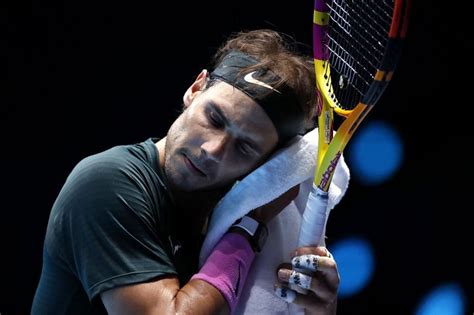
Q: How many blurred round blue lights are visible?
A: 3